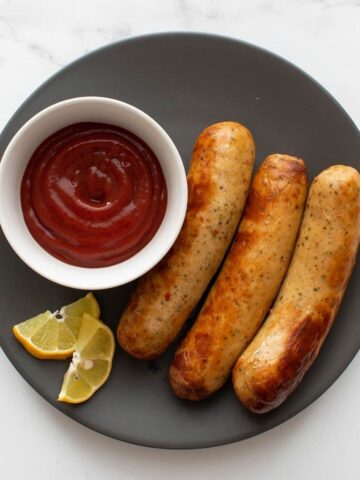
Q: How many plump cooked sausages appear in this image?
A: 3